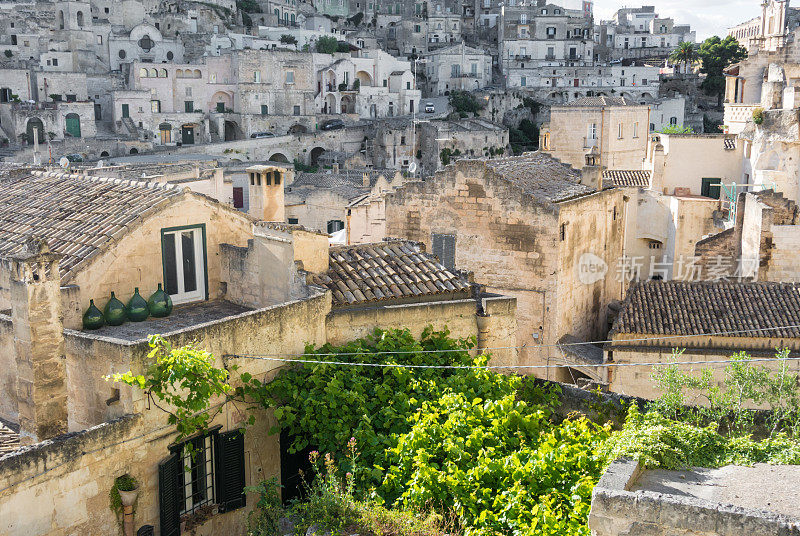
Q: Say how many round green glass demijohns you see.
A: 4